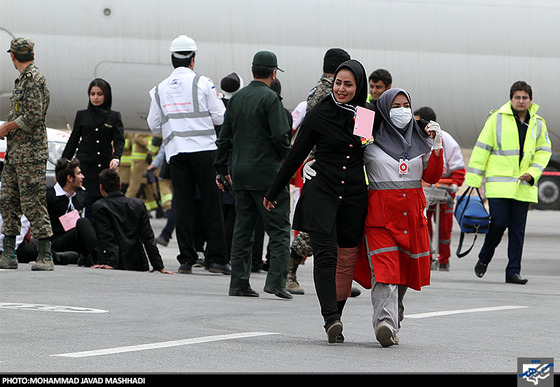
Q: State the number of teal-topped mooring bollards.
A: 0